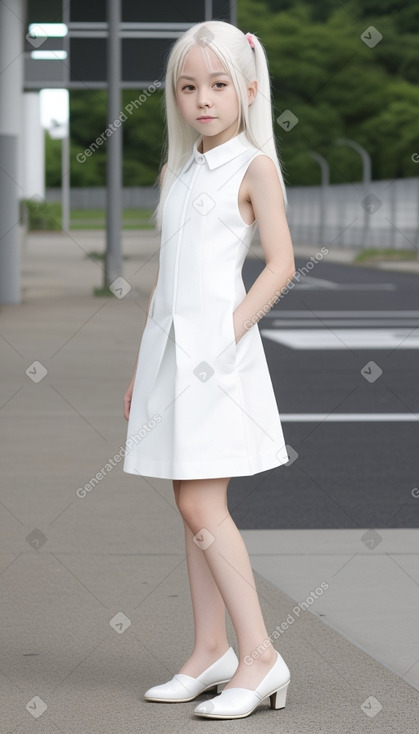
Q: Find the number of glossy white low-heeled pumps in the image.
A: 2